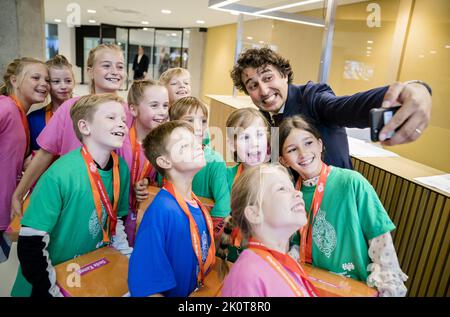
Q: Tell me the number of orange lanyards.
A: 8